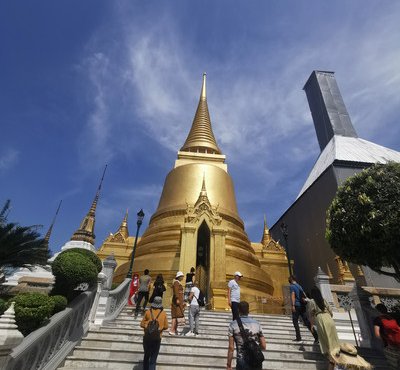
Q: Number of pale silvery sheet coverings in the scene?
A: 1